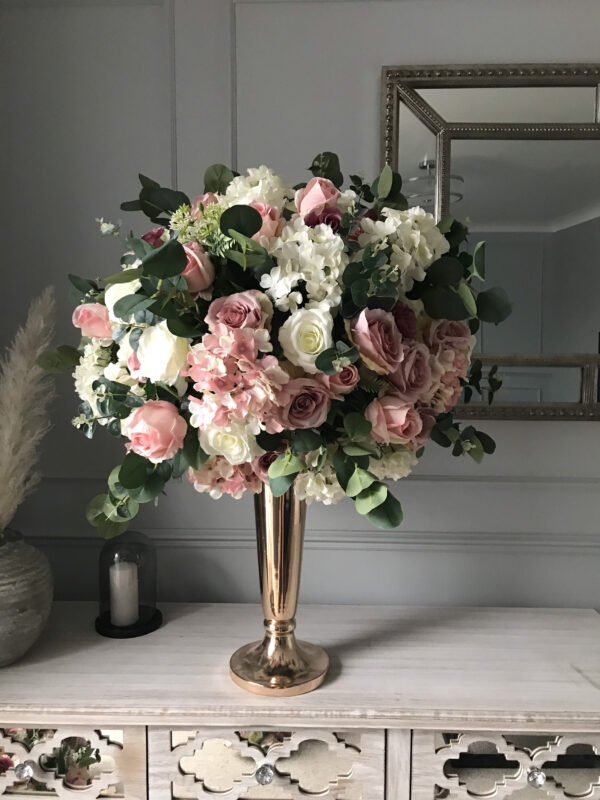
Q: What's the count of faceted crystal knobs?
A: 3